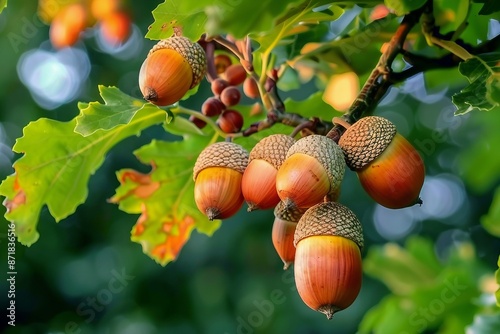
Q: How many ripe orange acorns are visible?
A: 7